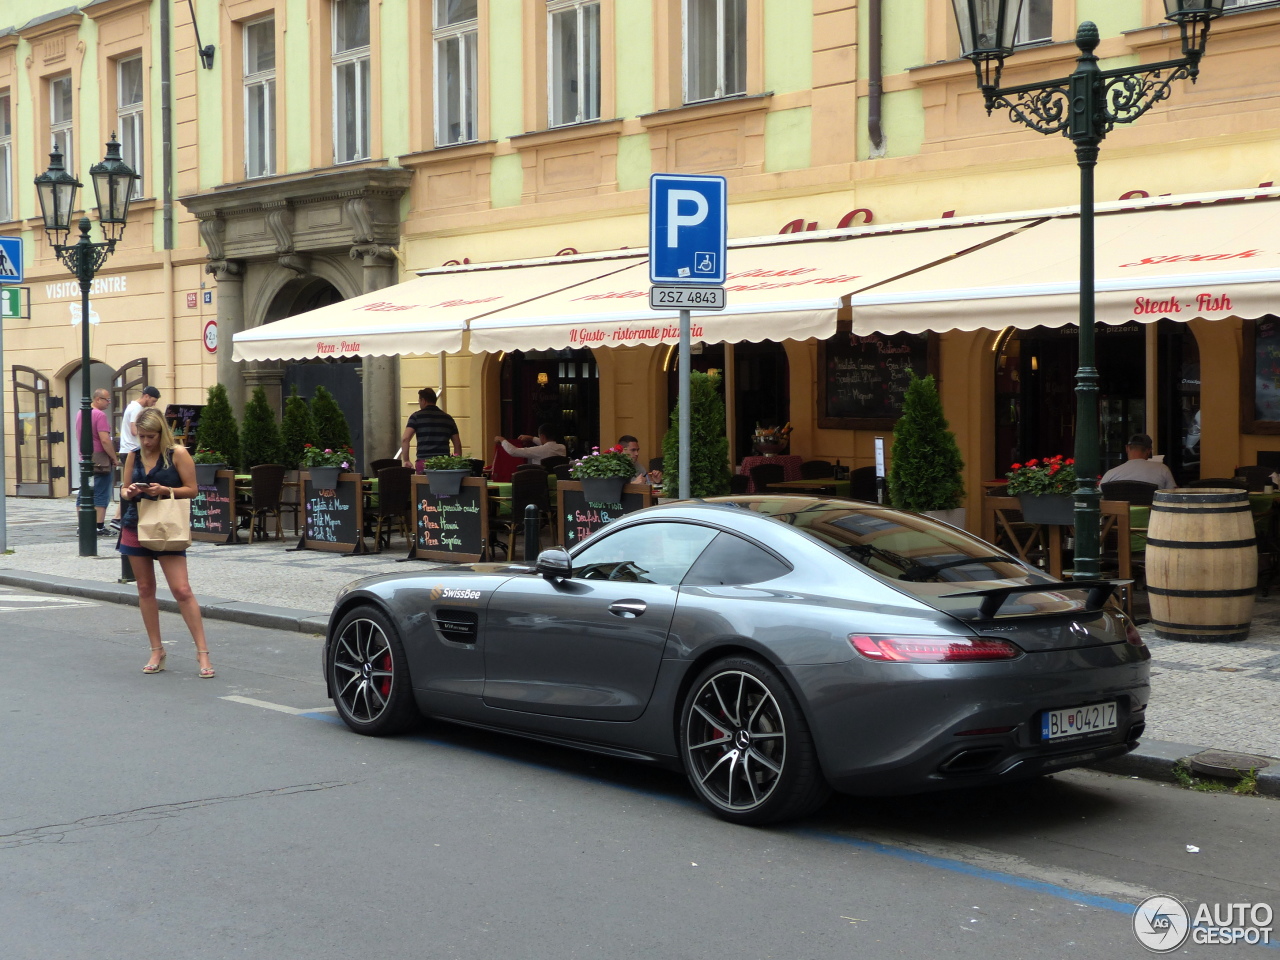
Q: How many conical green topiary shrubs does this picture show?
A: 6